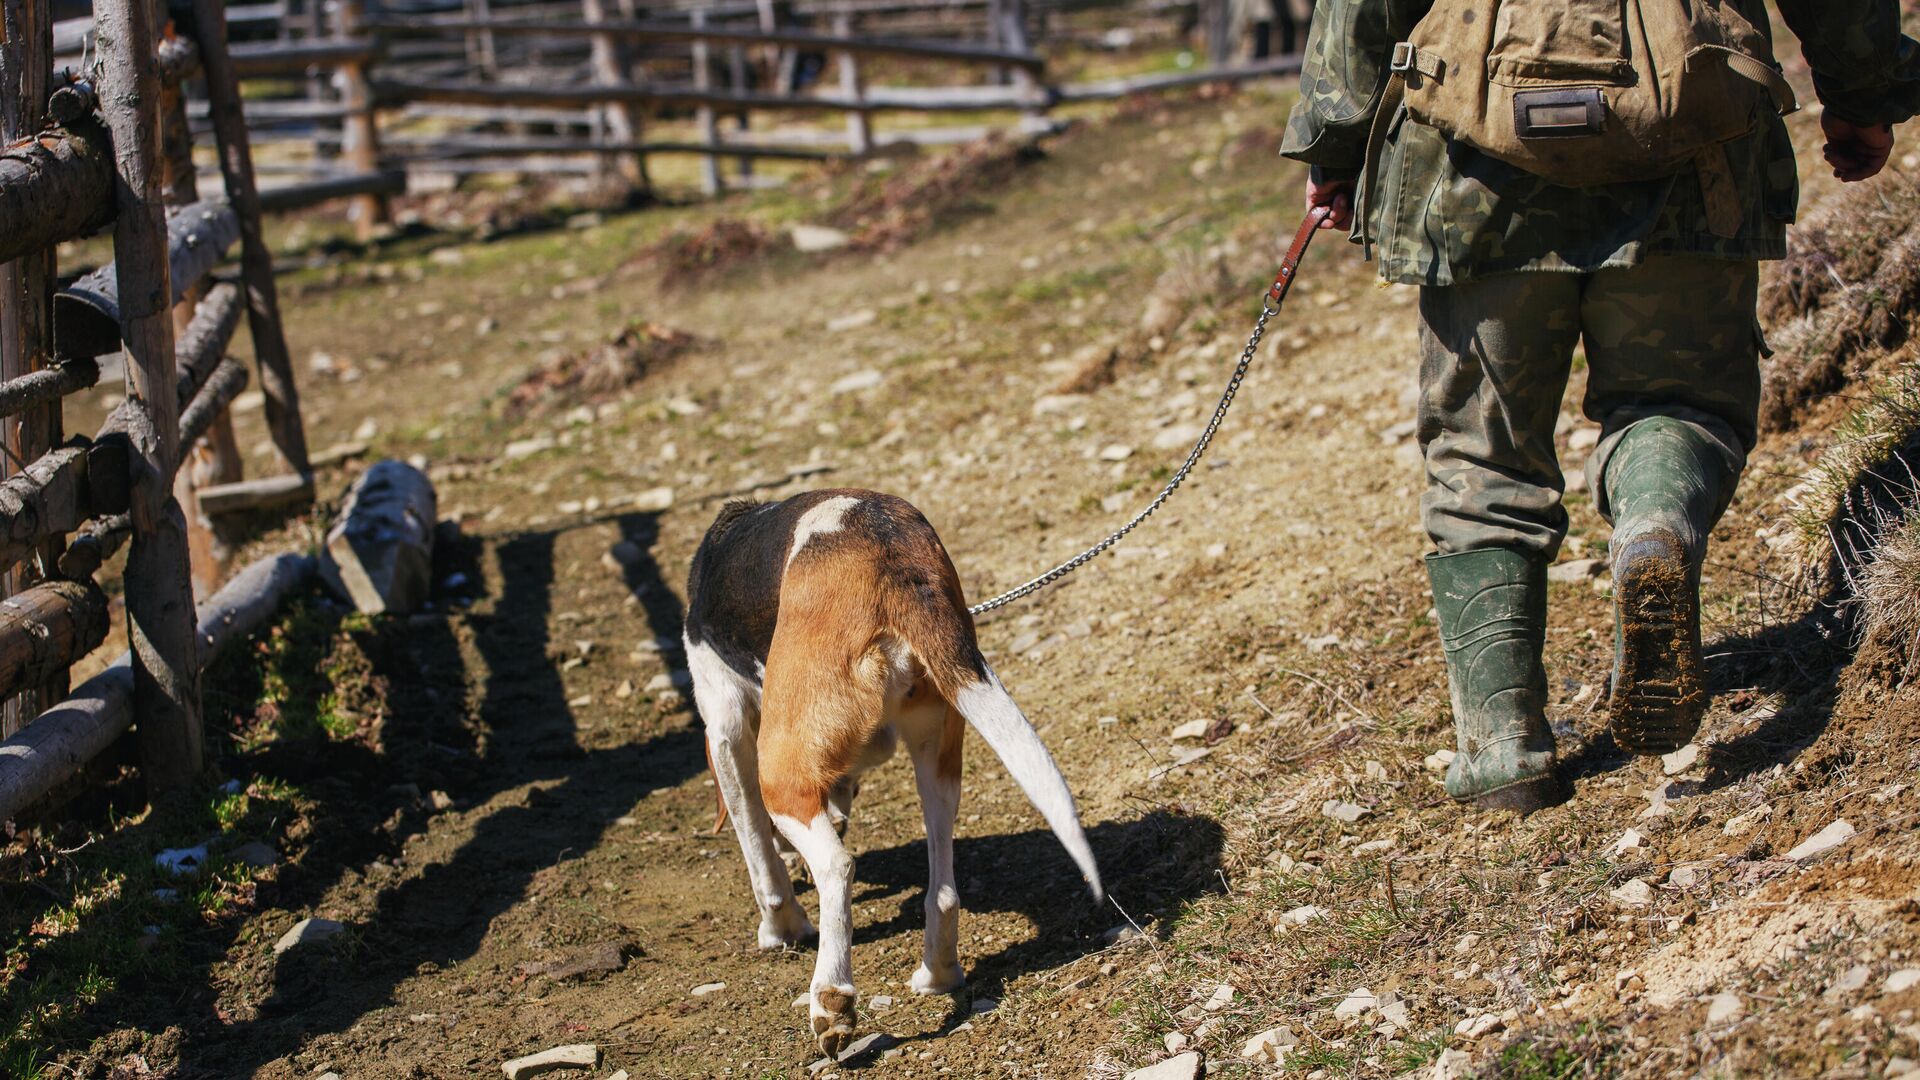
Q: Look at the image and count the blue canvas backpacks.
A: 0